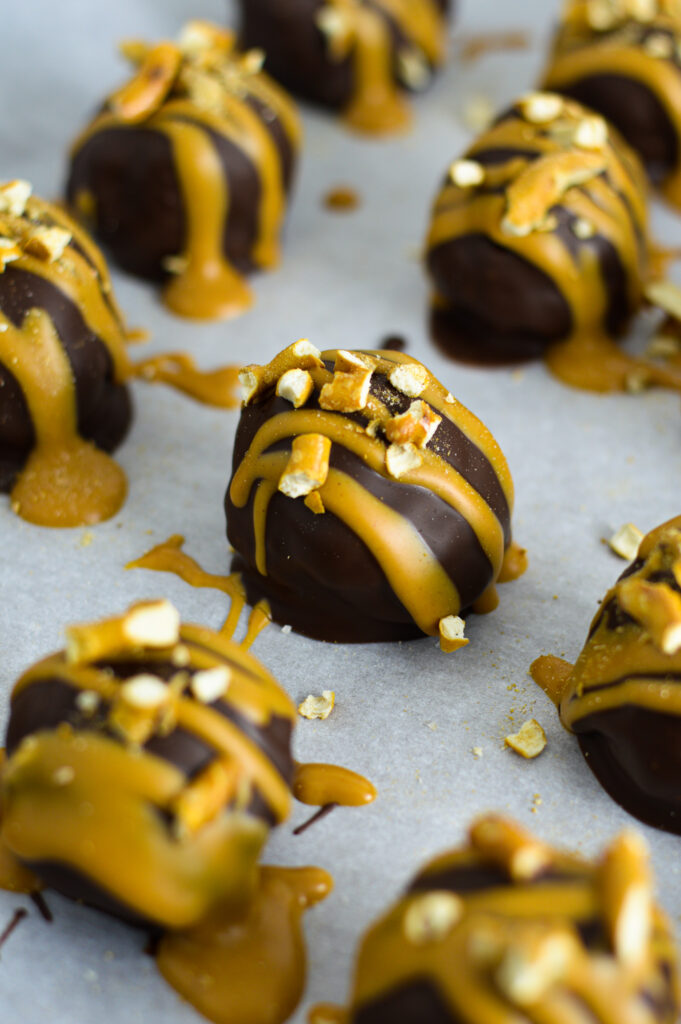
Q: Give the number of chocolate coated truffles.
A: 9